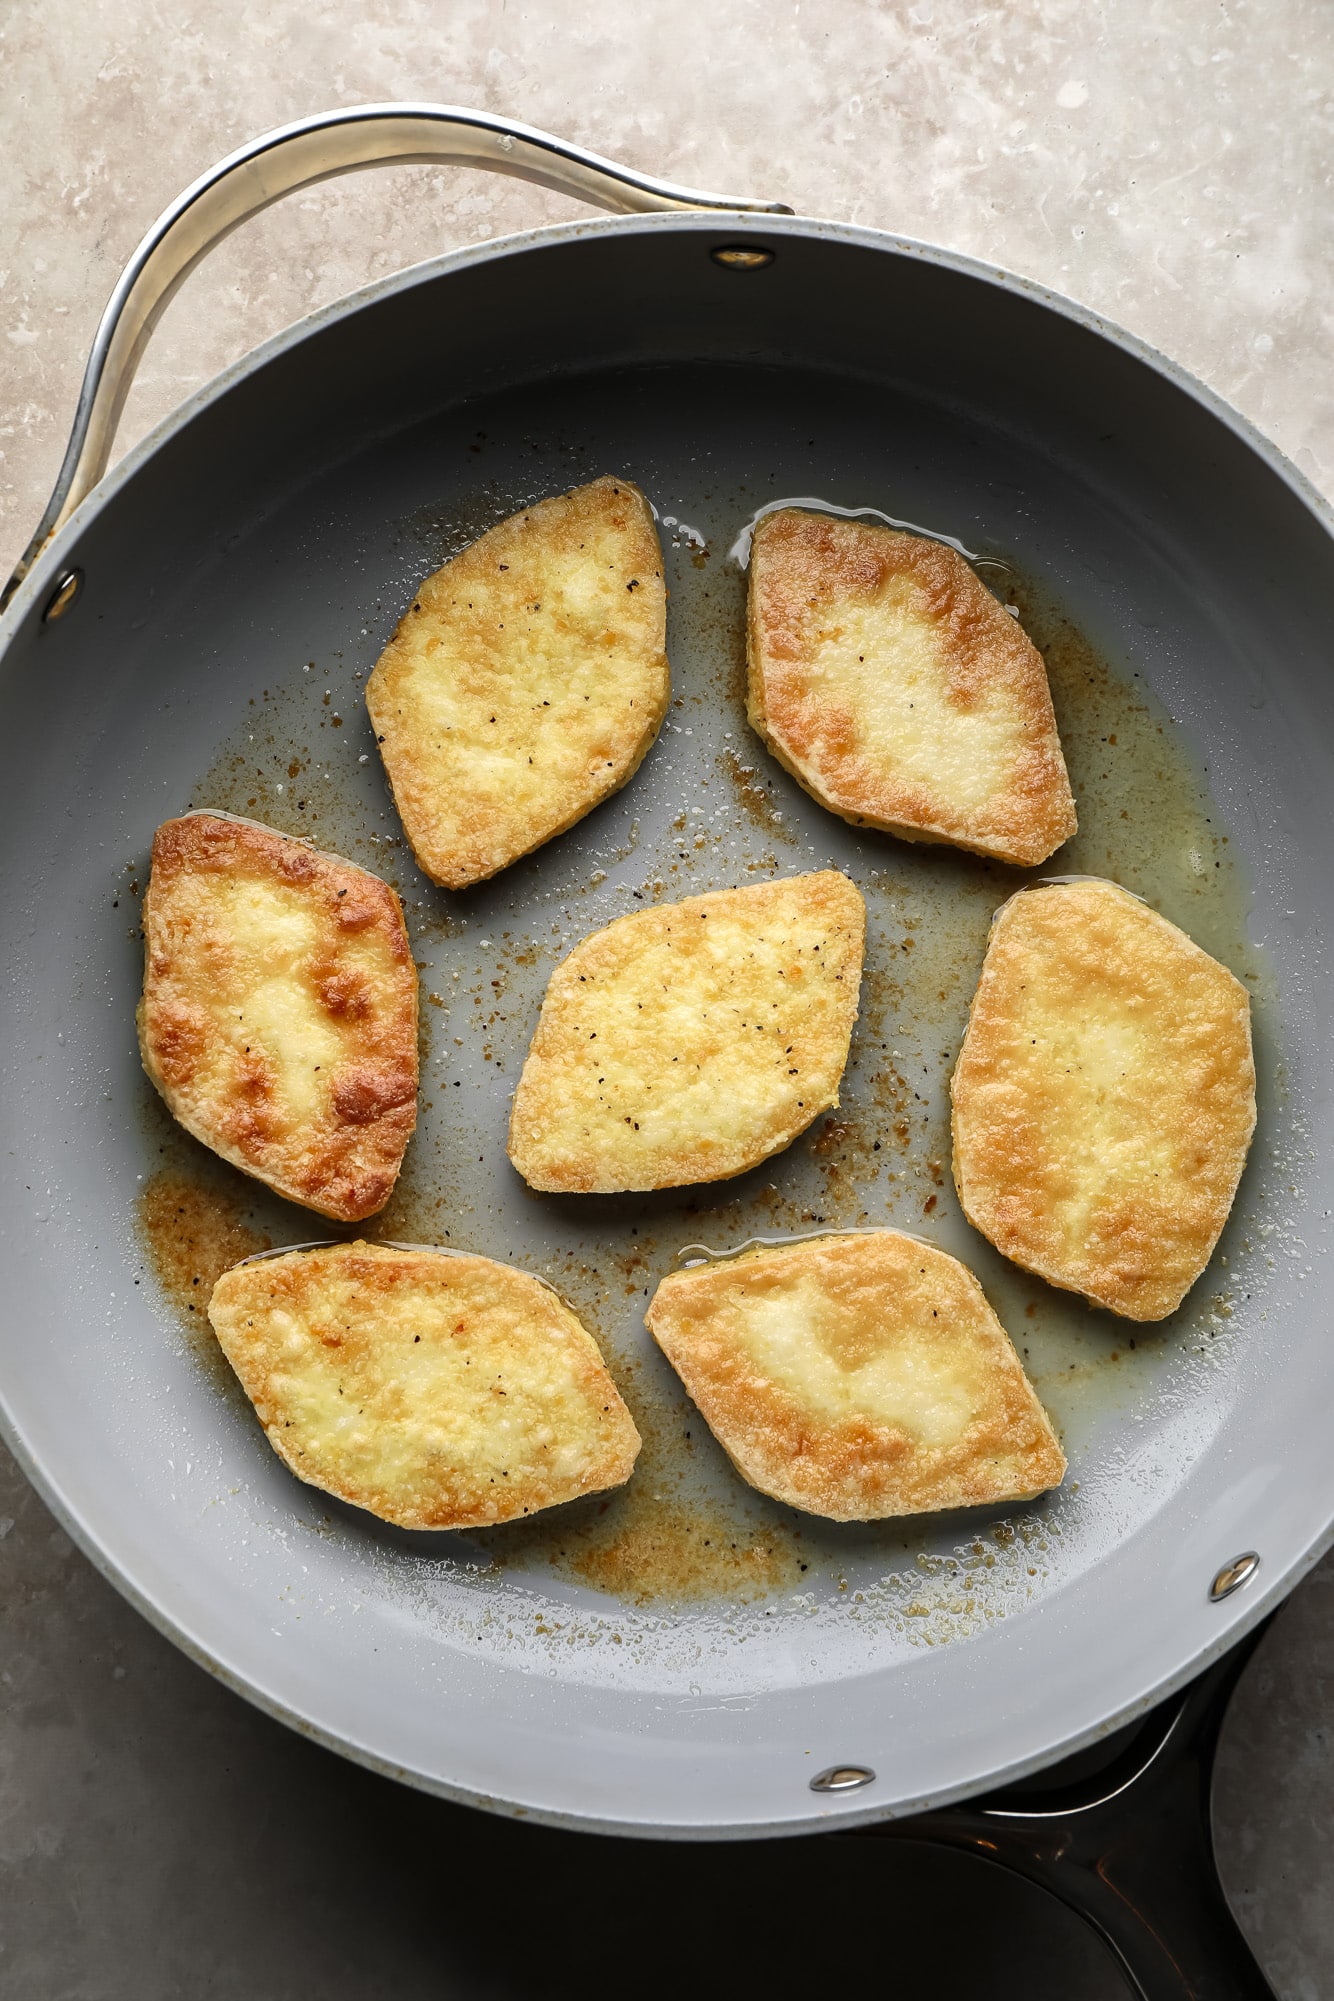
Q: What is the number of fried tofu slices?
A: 7